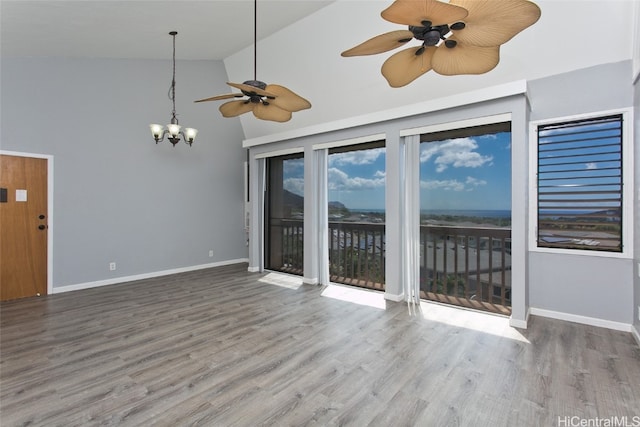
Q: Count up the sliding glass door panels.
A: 3